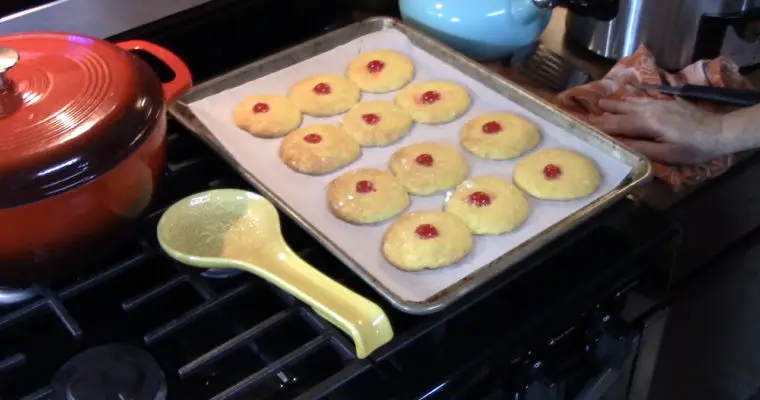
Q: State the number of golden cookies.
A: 12